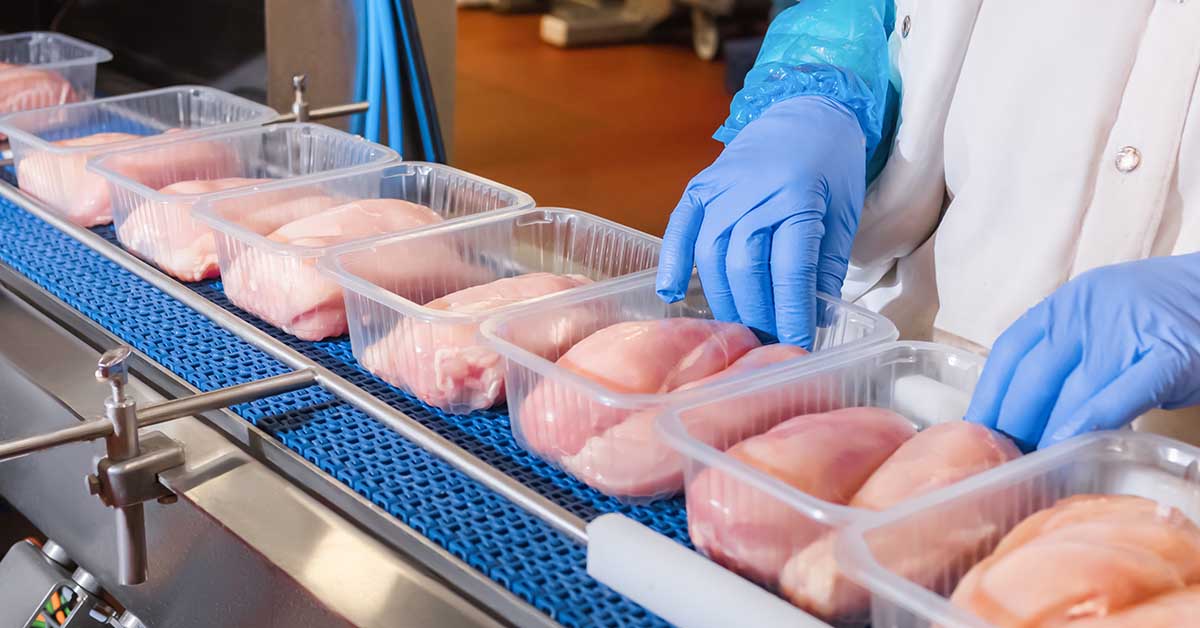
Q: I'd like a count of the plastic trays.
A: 8